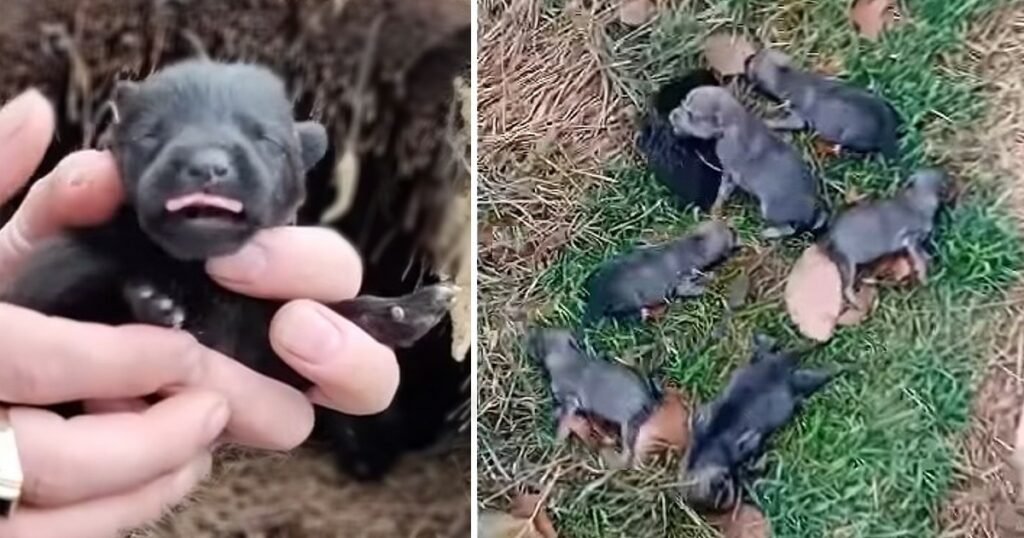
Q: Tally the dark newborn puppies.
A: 8